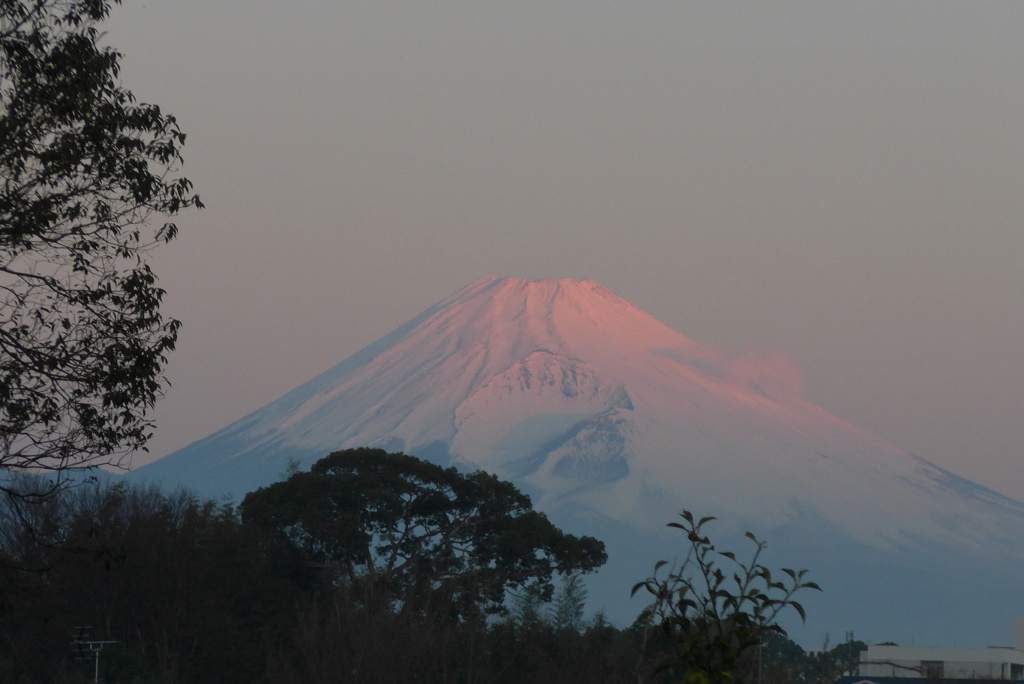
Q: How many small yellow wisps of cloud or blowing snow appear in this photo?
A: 0